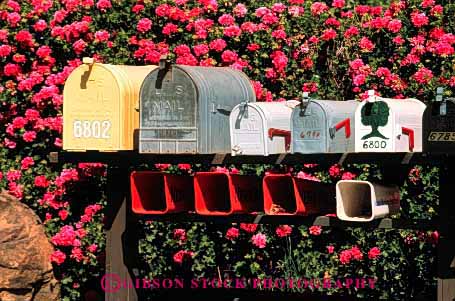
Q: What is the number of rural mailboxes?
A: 6